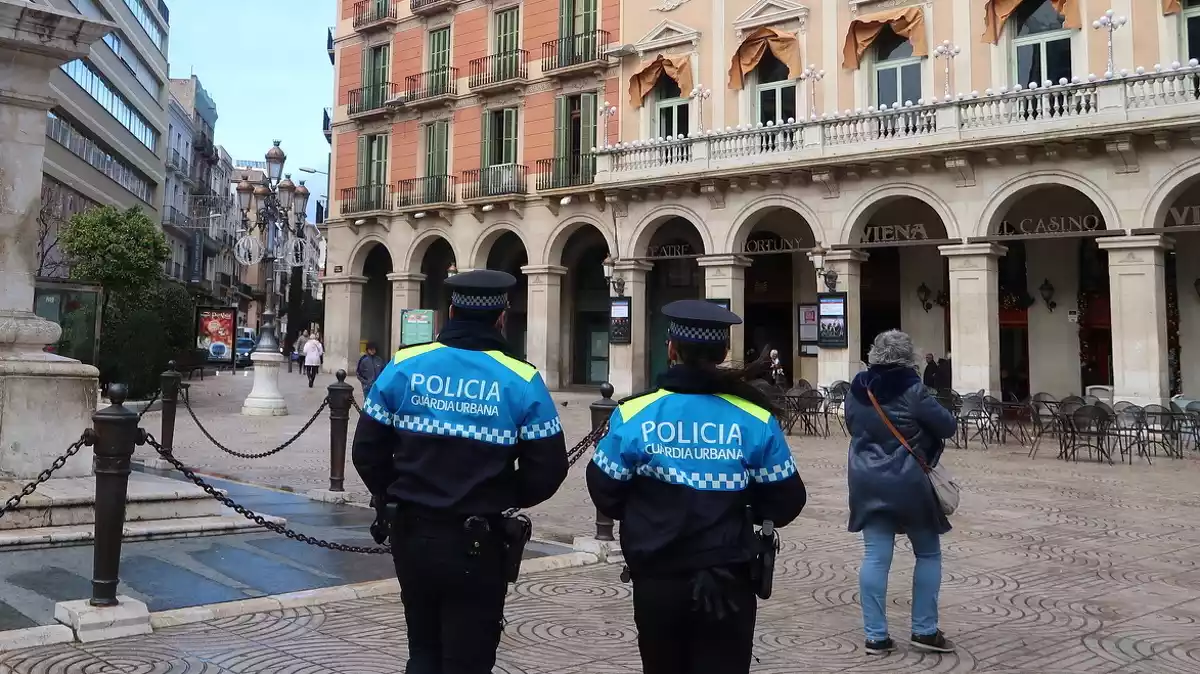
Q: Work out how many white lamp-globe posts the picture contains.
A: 5